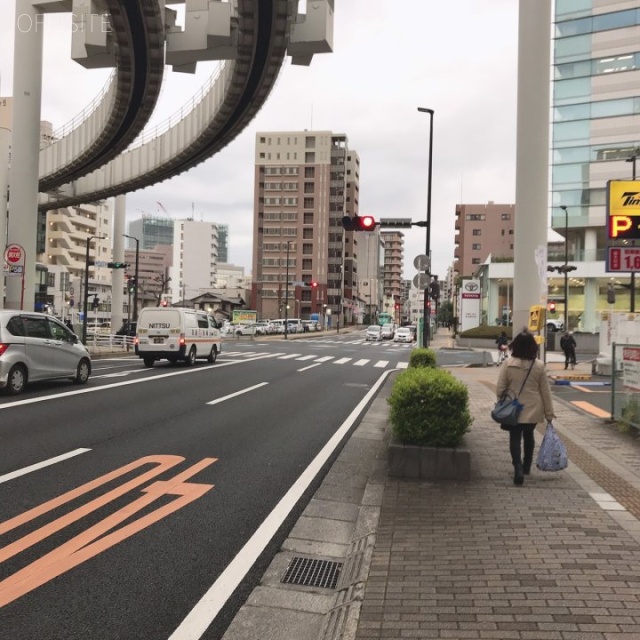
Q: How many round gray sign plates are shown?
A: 2